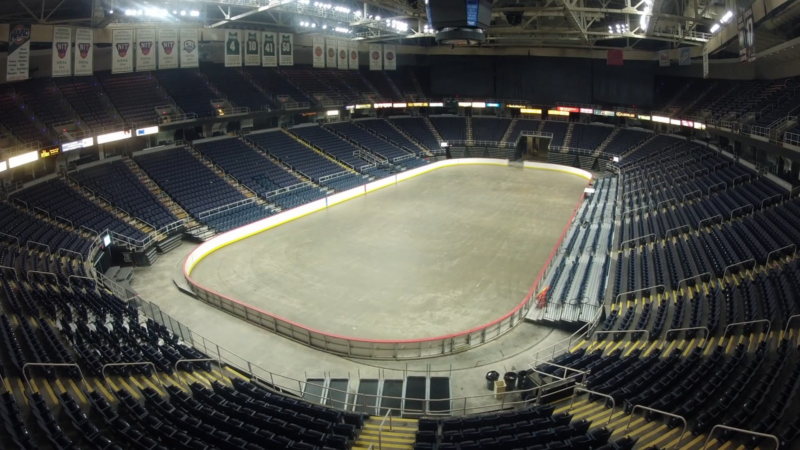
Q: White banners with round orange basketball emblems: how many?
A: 6